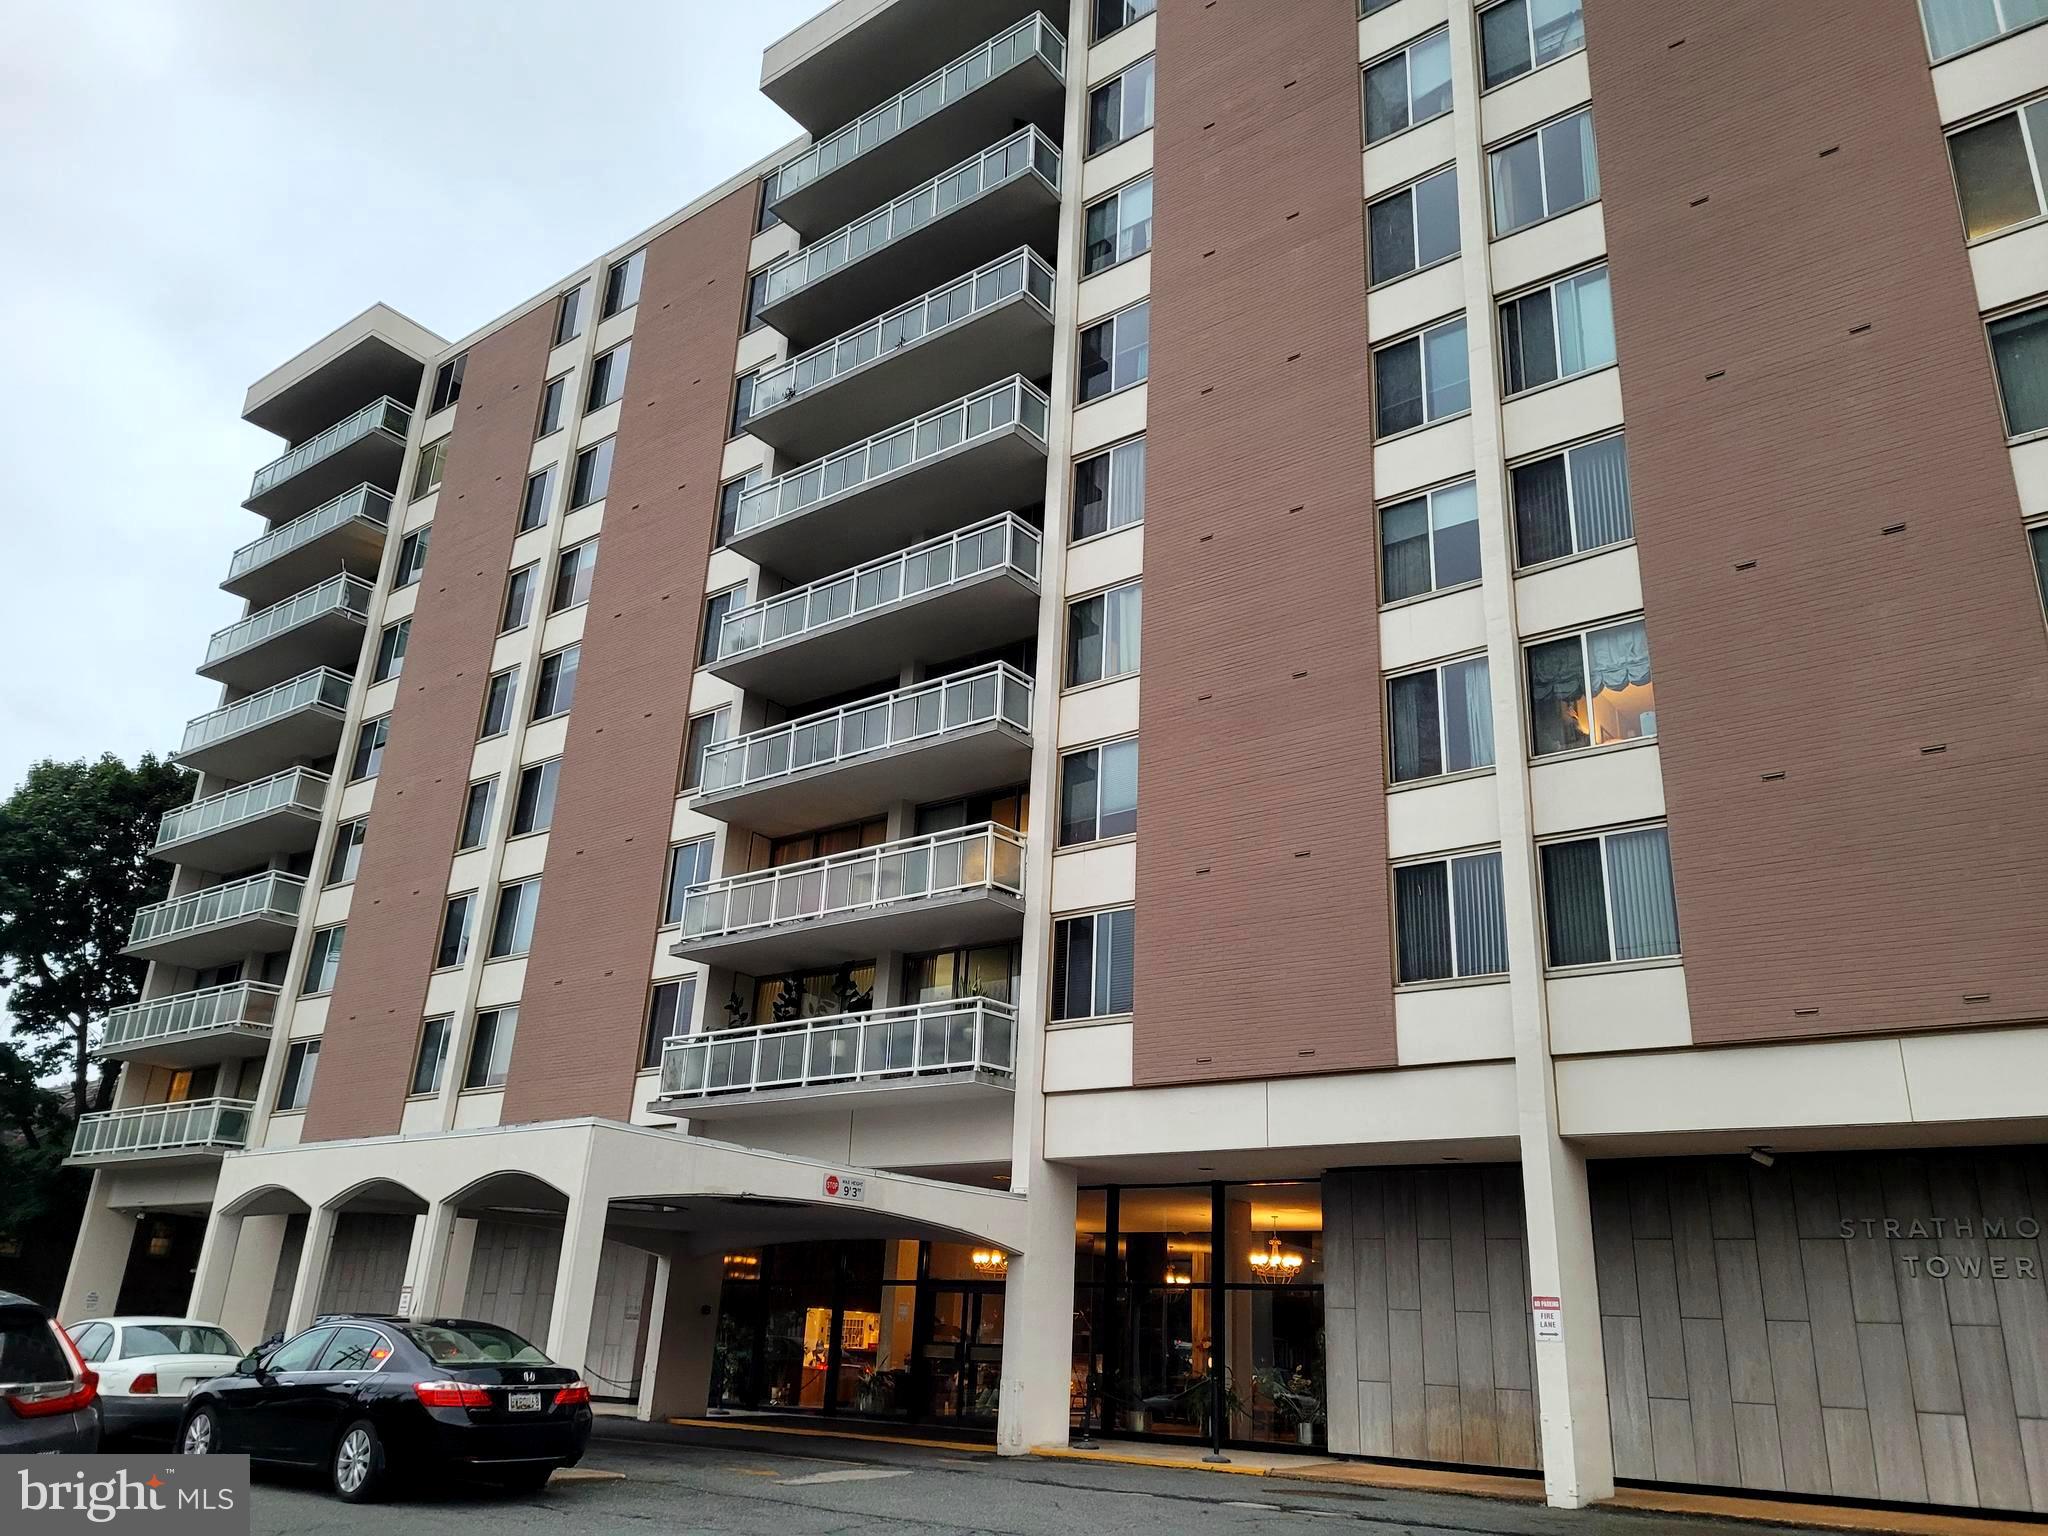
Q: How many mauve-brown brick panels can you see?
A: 4